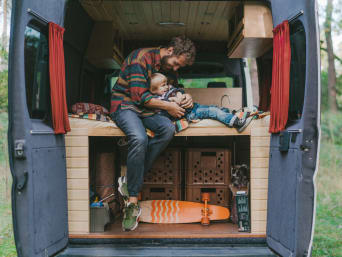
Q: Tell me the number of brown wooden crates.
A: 4